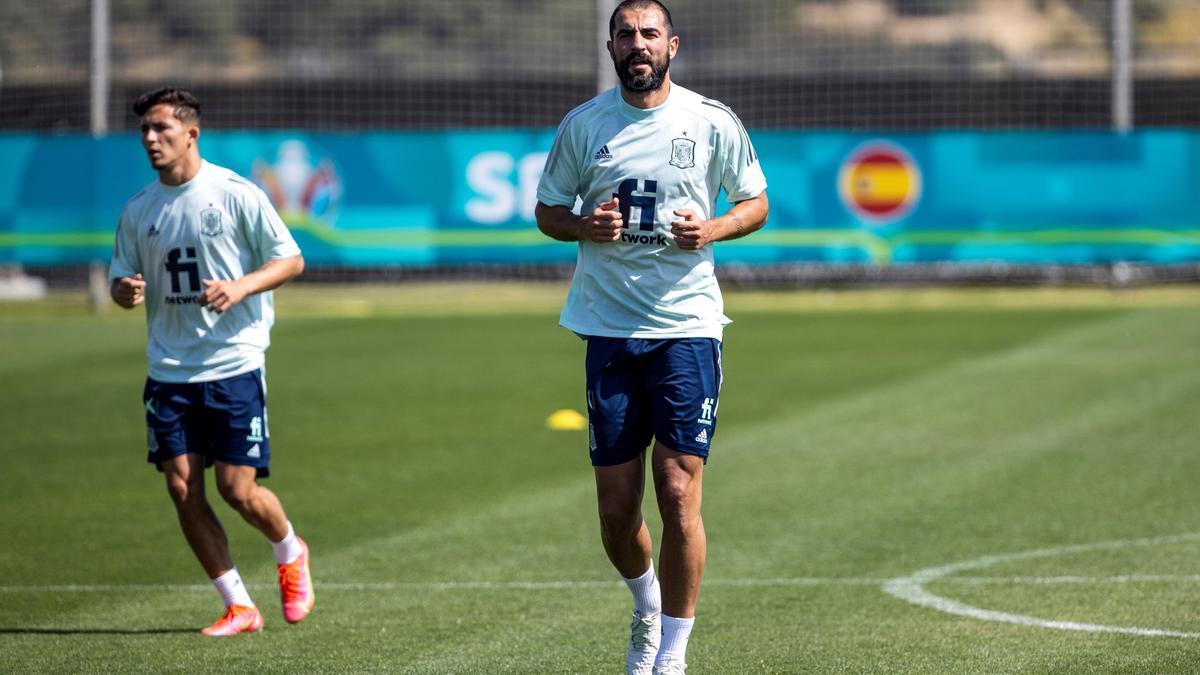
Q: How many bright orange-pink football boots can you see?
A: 2